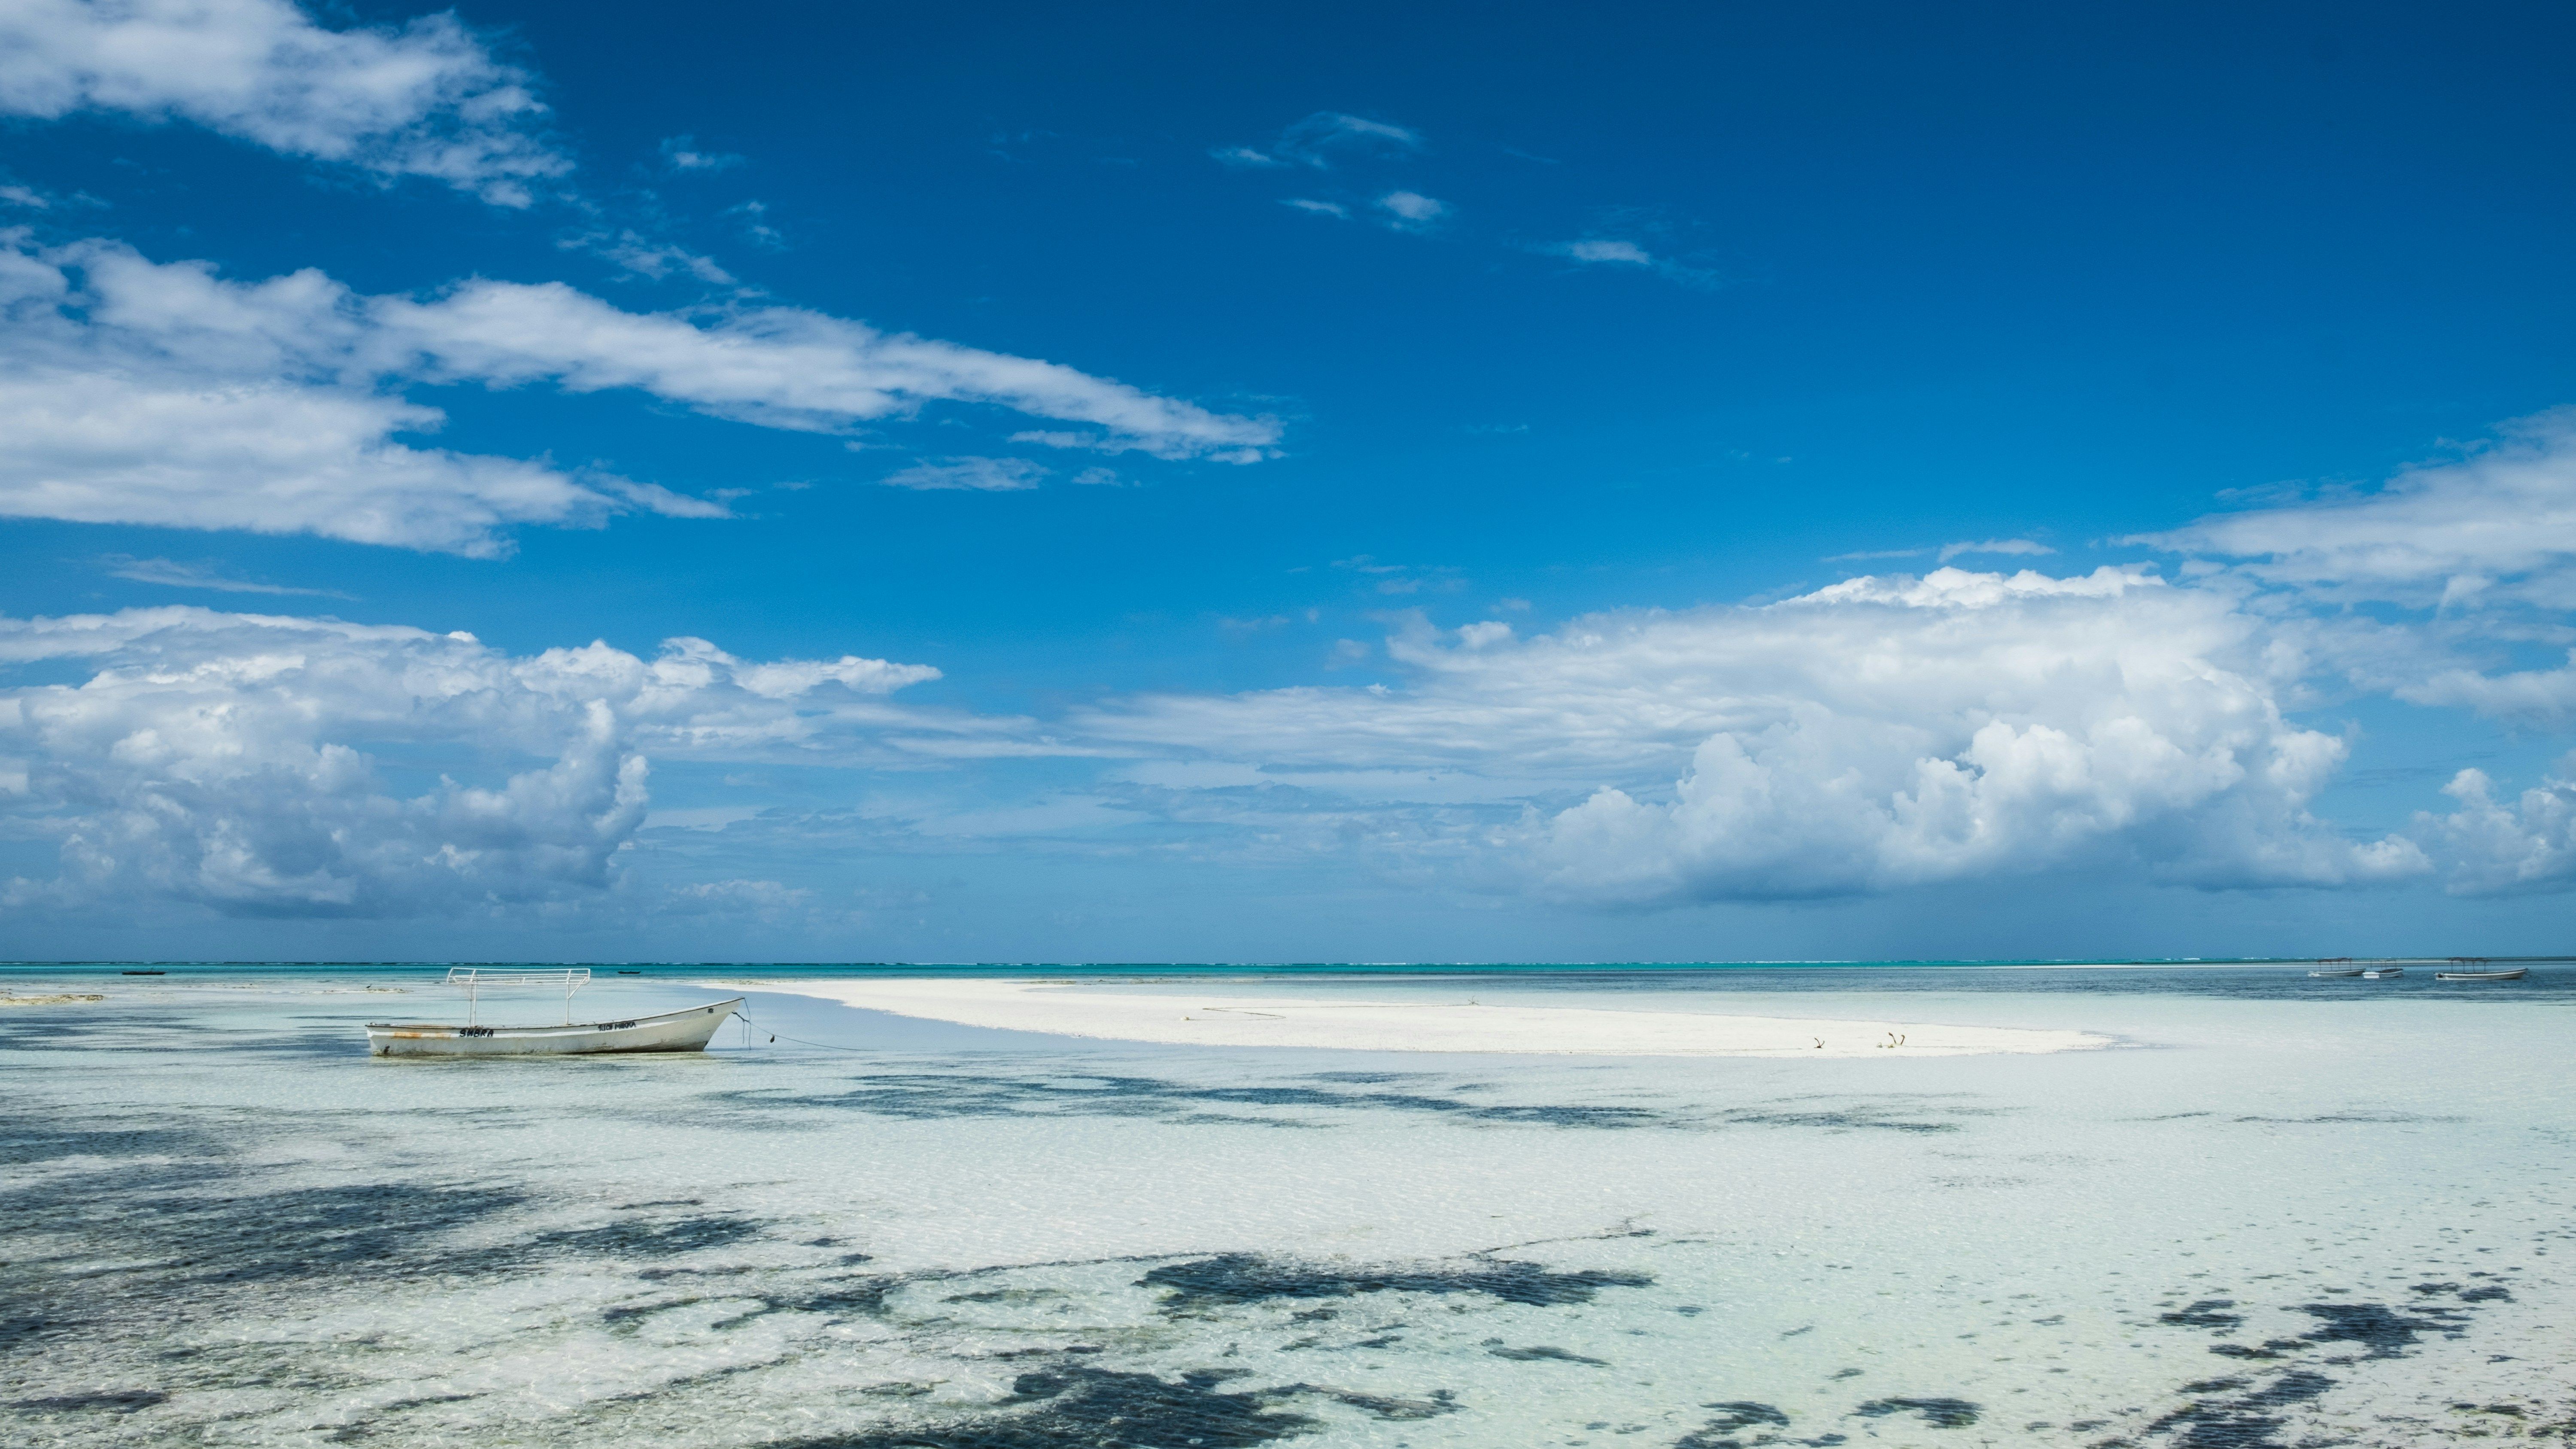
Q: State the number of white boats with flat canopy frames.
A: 4